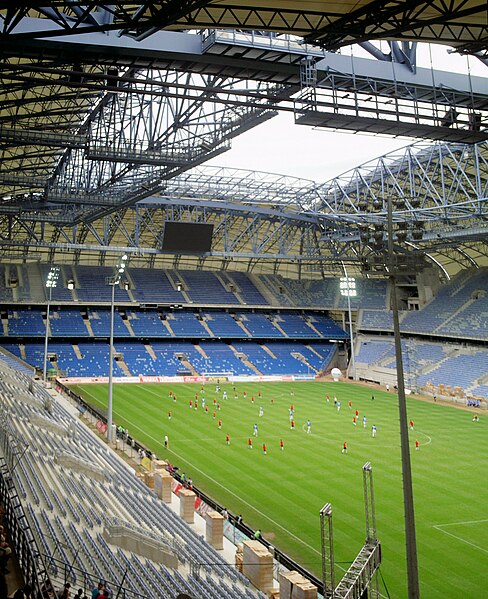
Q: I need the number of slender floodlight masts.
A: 4